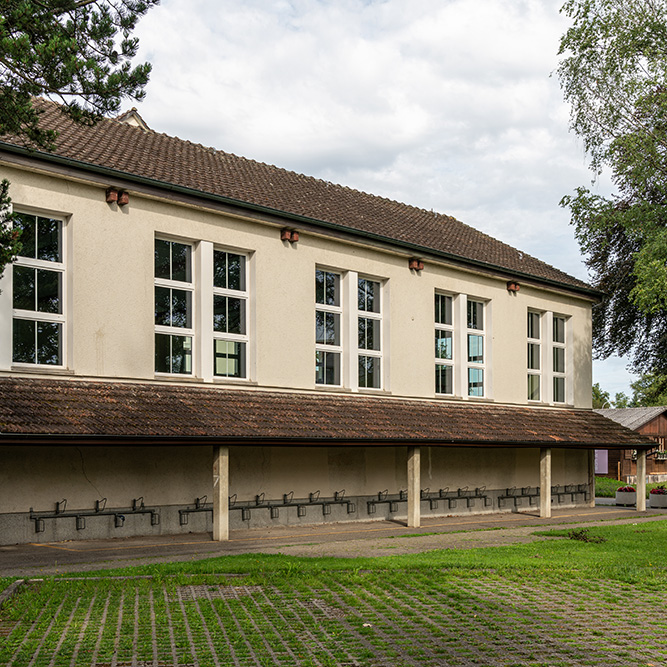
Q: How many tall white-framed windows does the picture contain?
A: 9